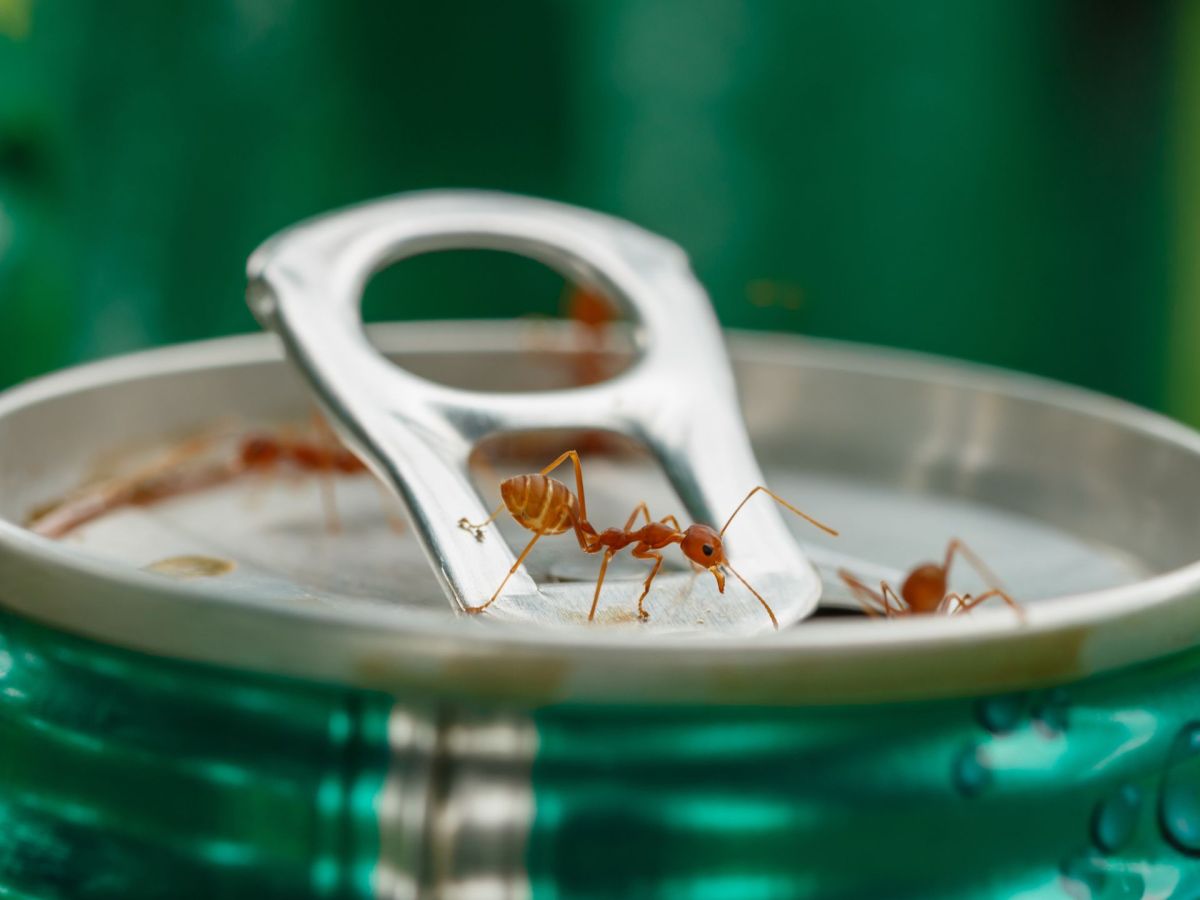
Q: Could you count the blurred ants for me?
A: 3